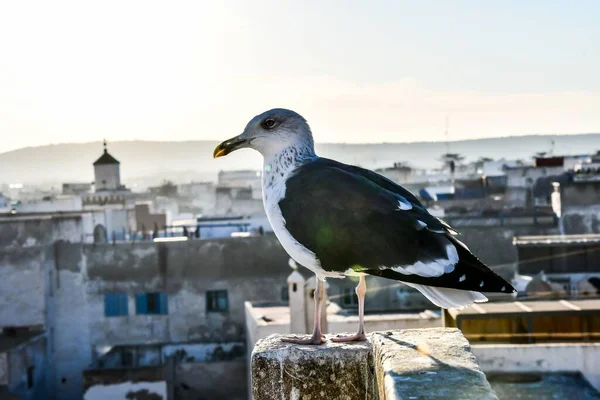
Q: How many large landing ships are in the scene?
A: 0